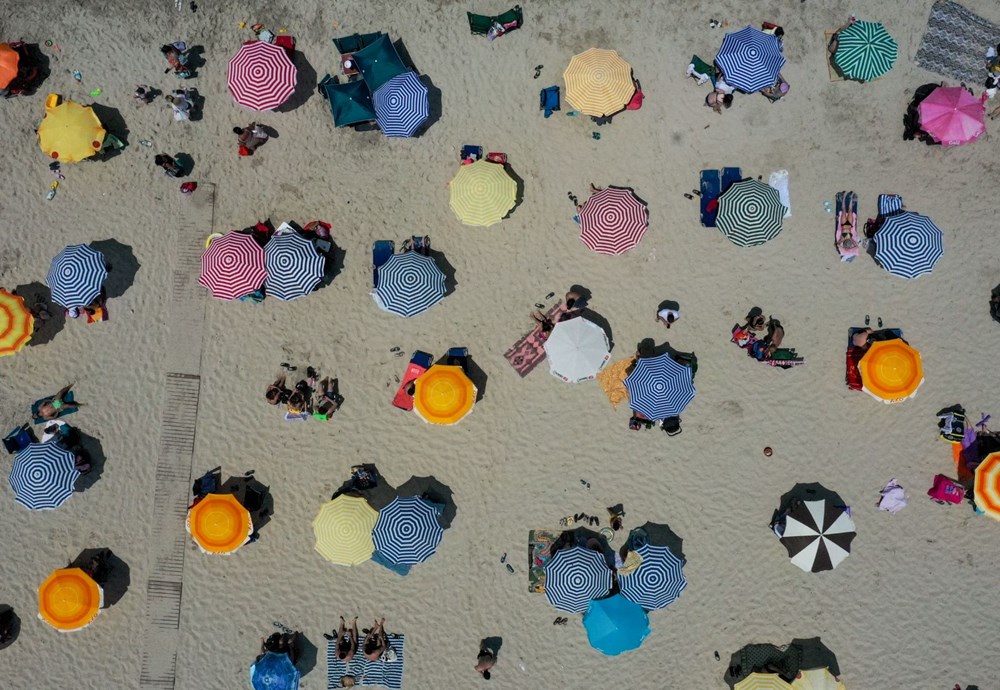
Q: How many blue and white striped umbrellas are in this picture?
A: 11